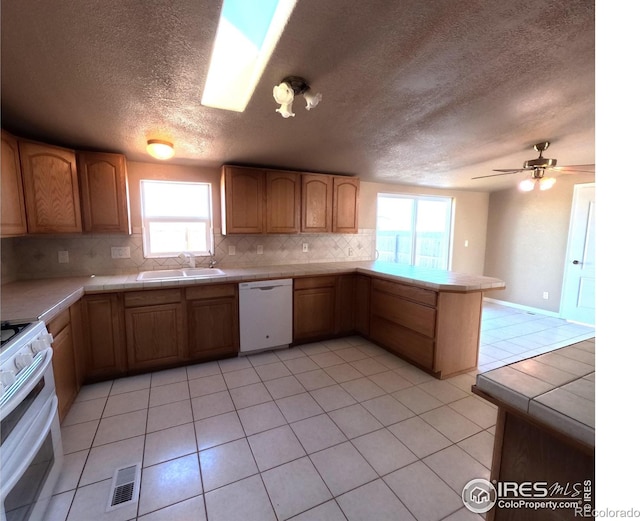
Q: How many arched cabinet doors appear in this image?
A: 7